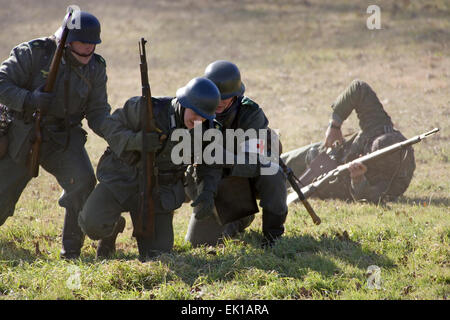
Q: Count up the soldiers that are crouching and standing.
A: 3